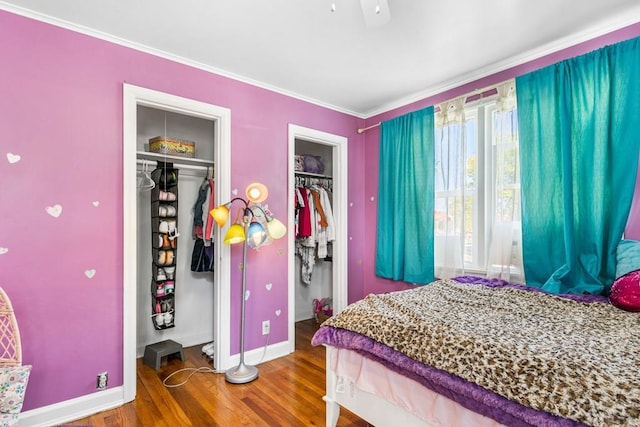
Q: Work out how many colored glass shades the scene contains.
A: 5